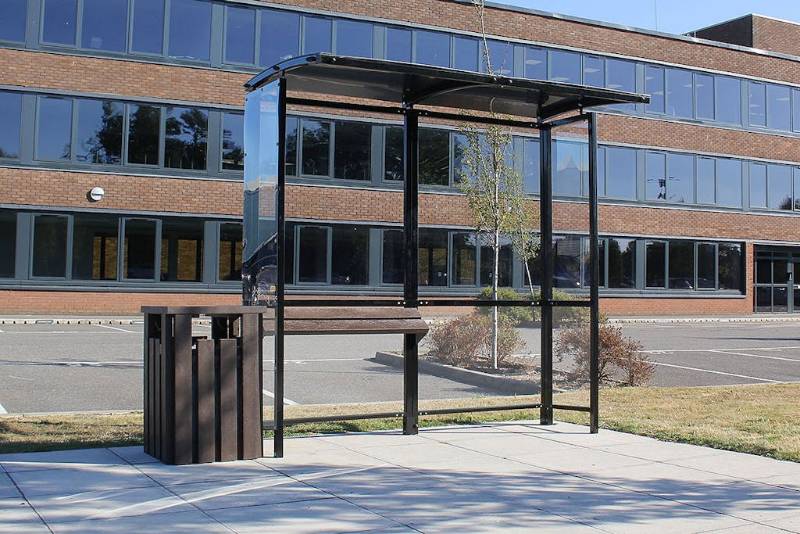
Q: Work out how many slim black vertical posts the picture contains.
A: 4